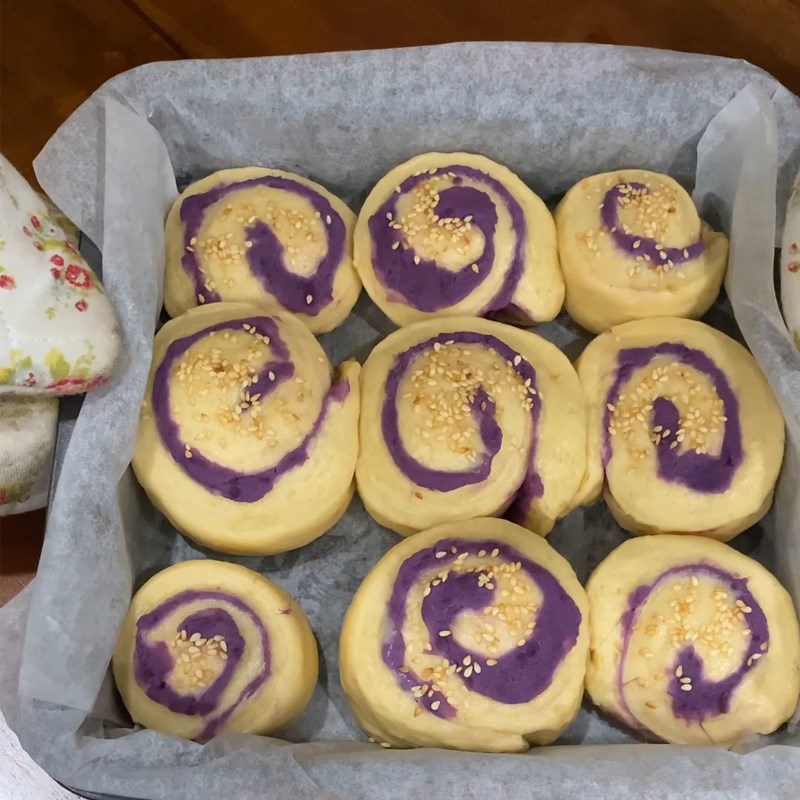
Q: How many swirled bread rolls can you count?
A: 9